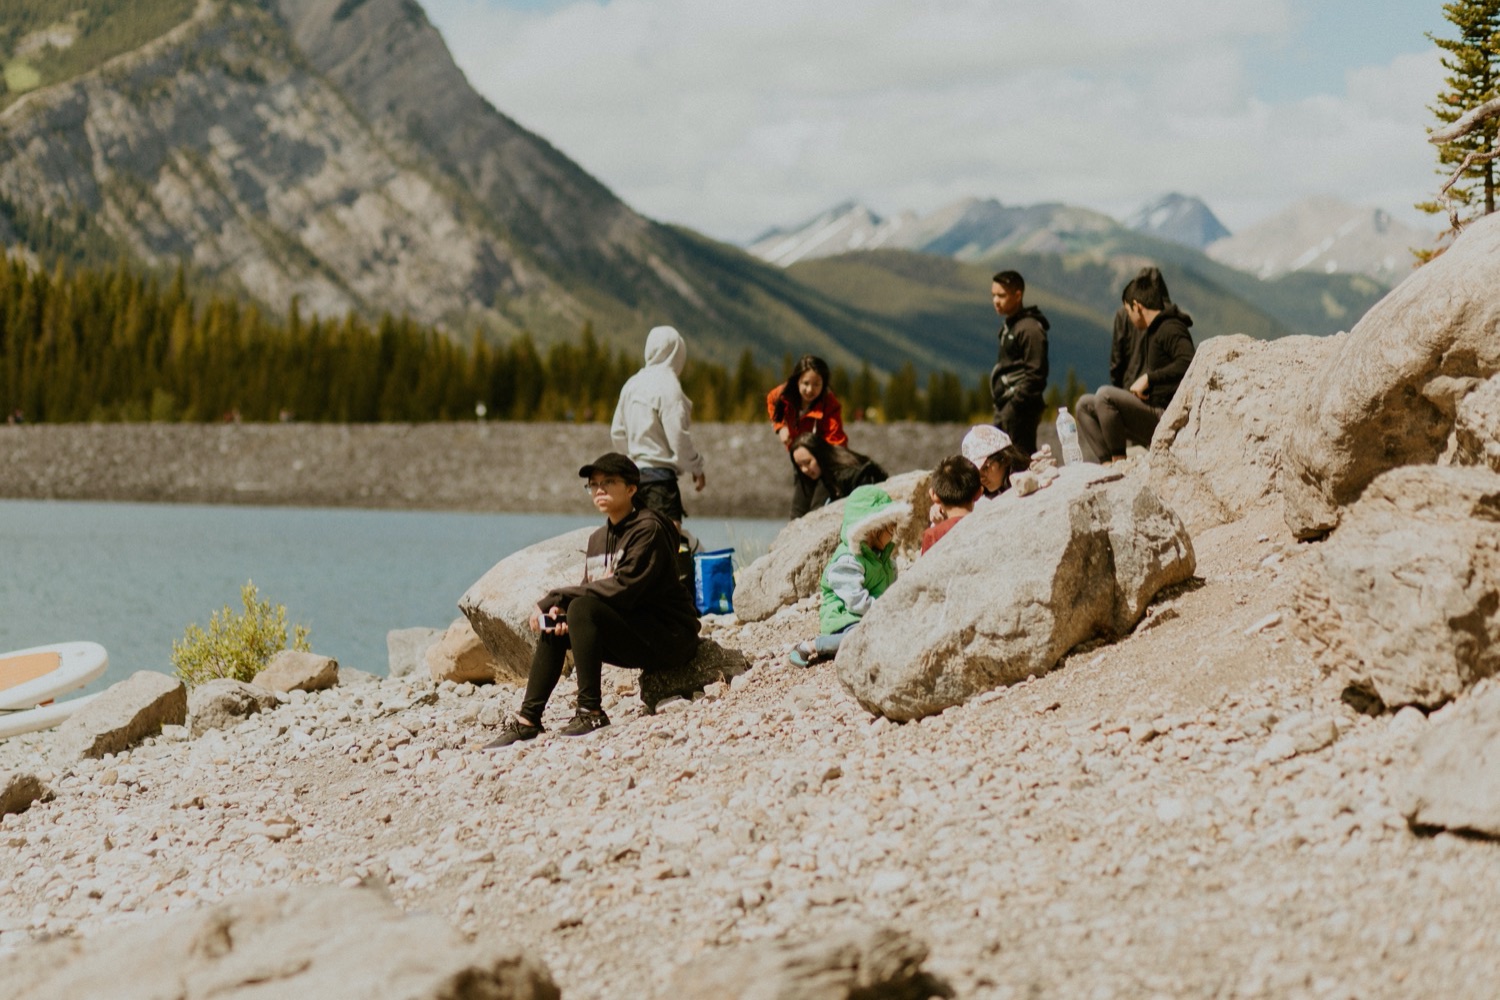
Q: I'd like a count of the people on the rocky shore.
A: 10